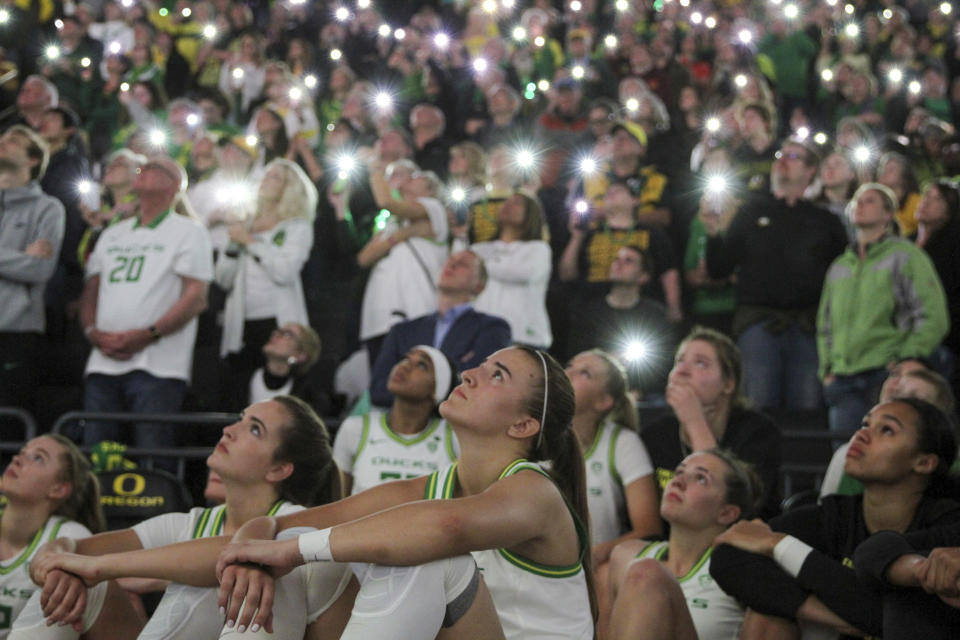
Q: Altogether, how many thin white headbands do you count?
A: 1